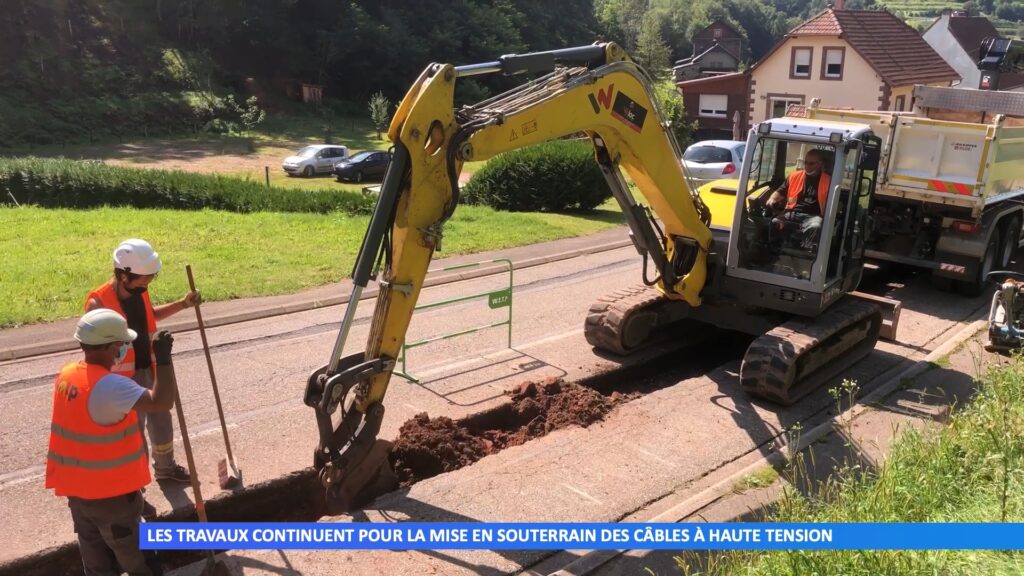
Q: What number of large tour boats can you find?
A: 0